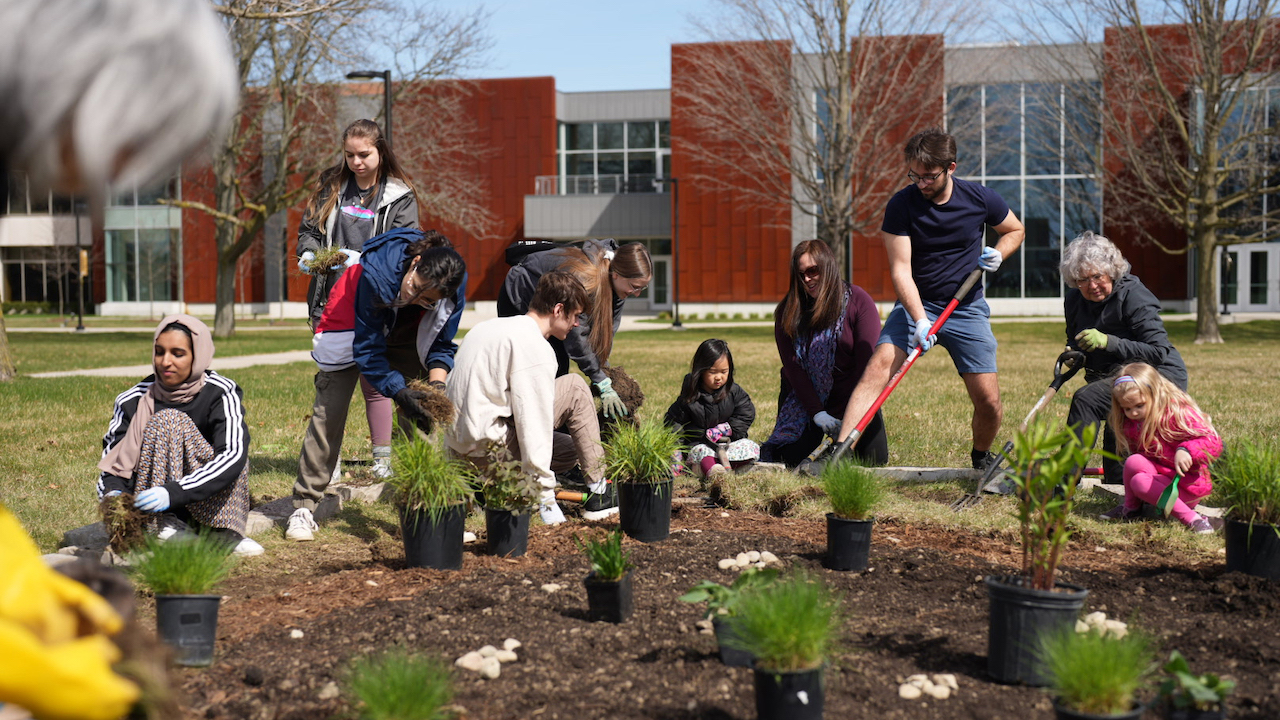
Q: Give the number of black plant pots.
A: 12